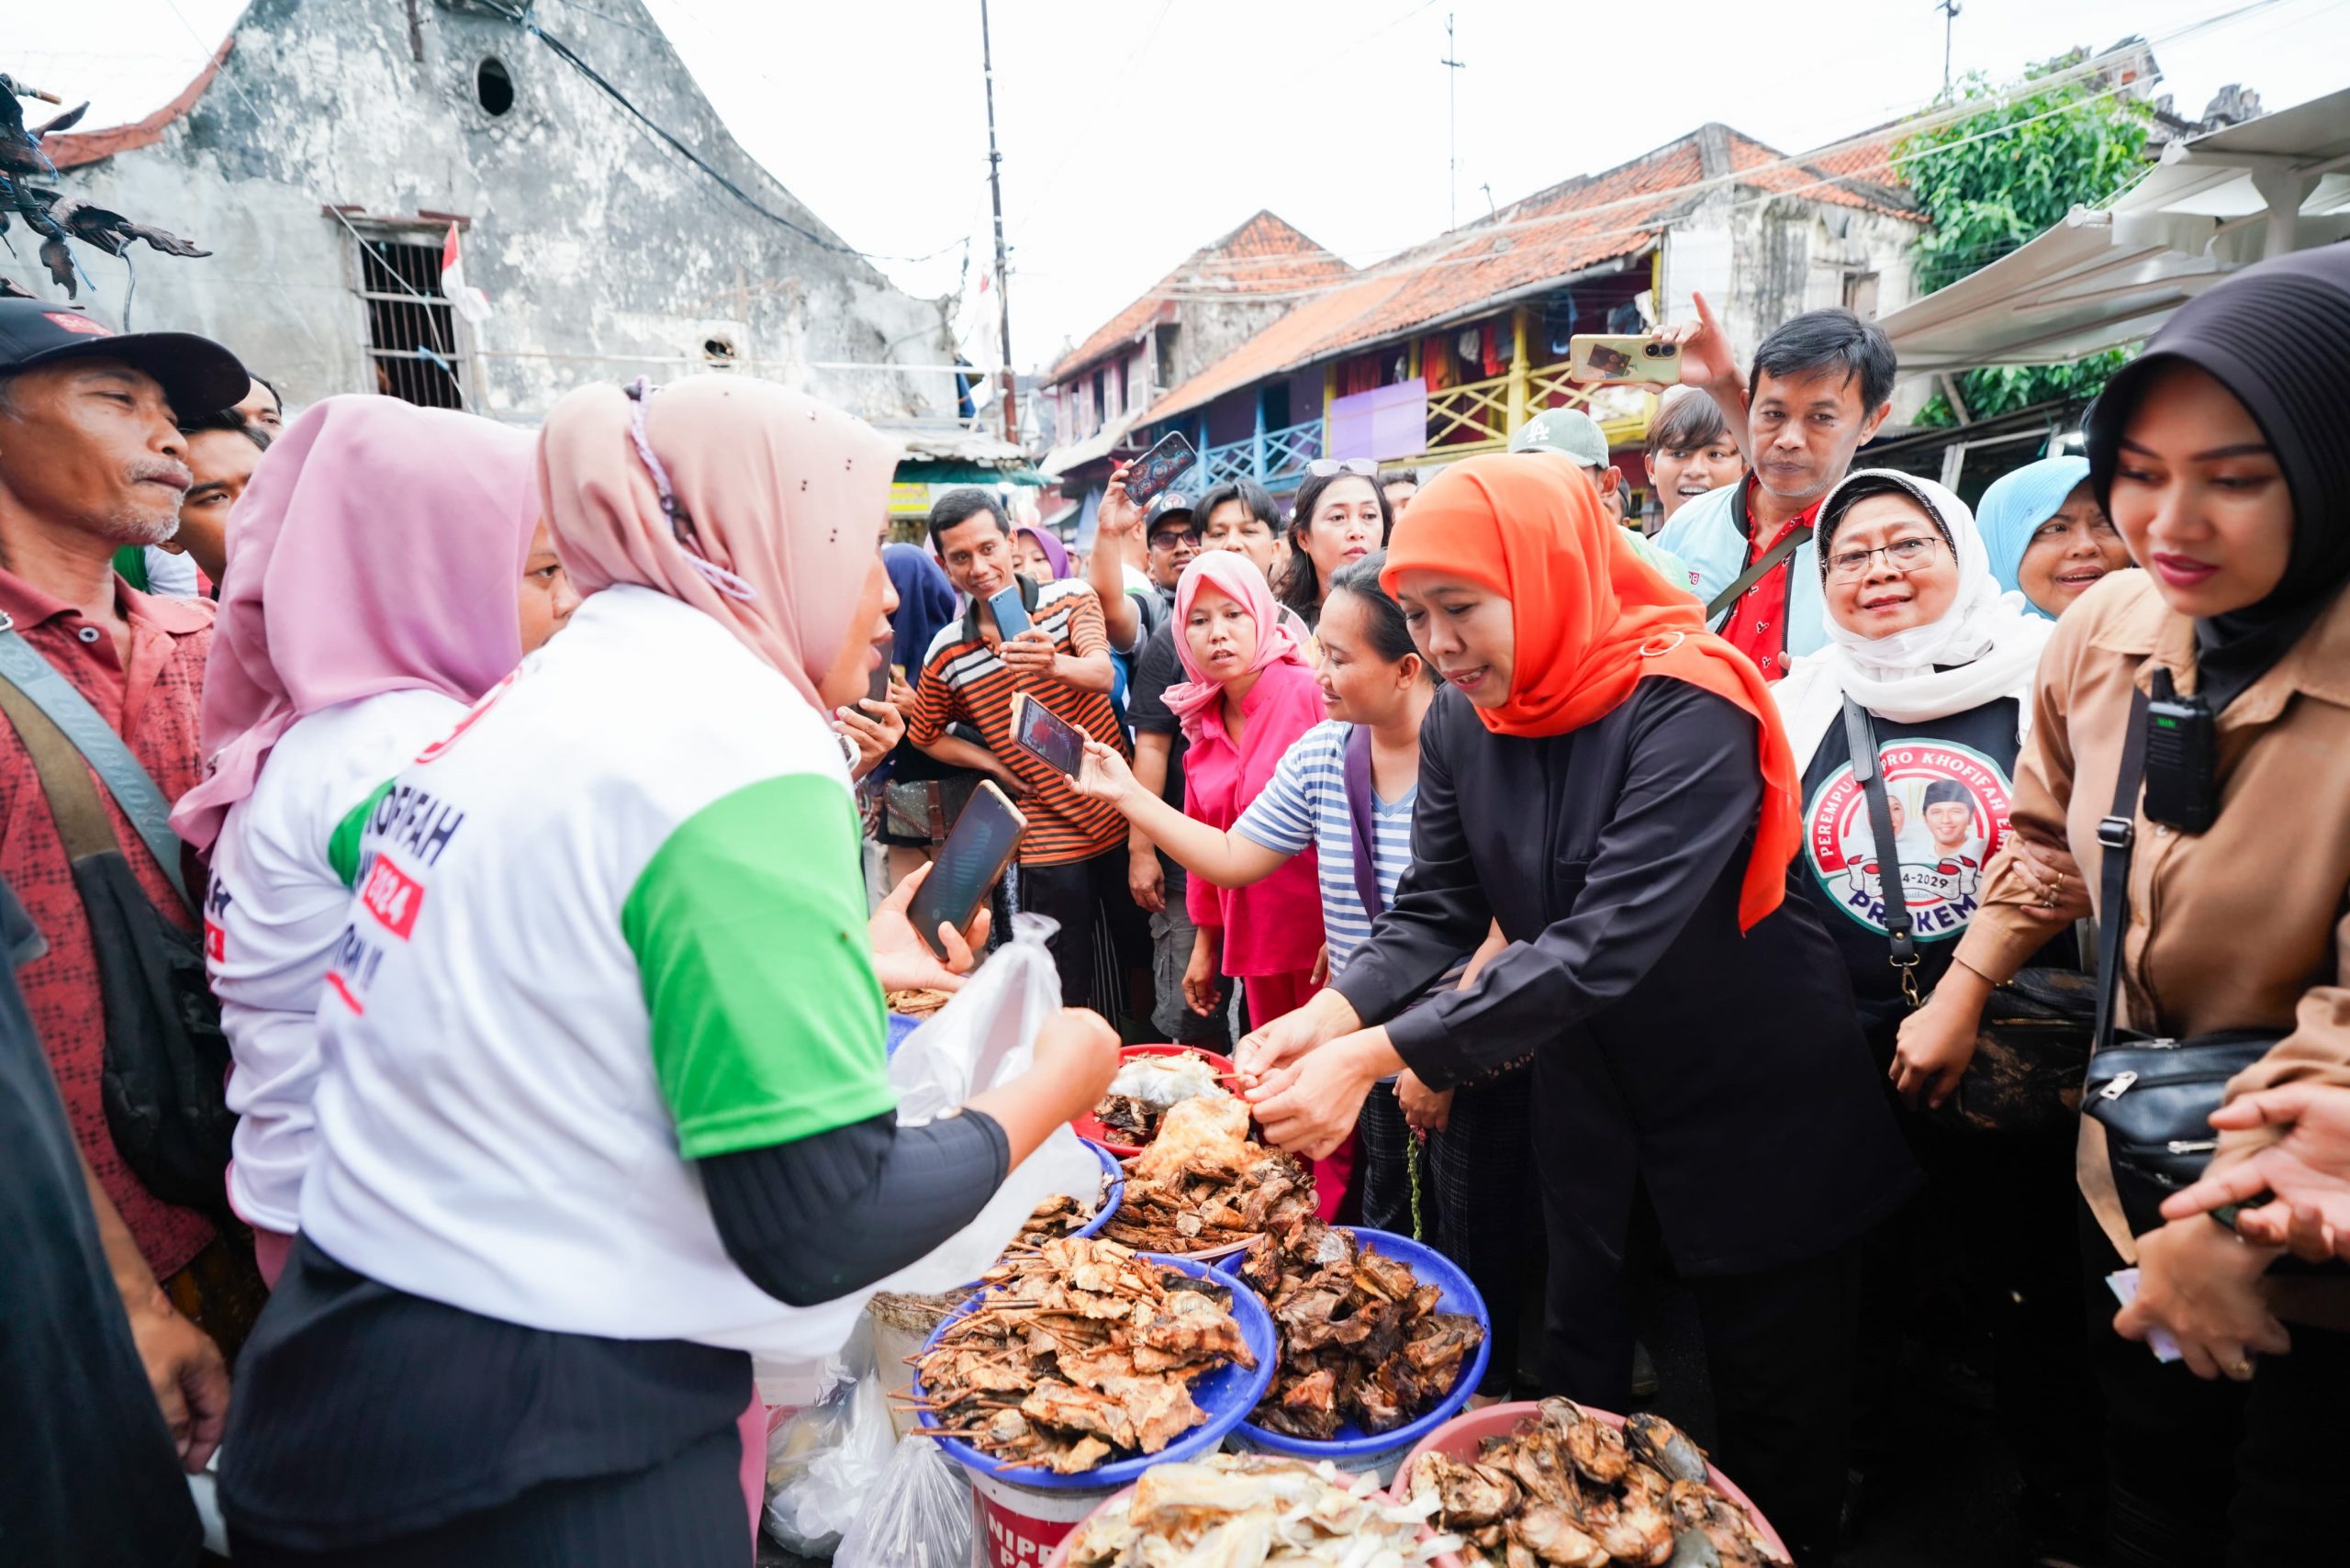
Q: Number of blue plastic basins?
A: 4